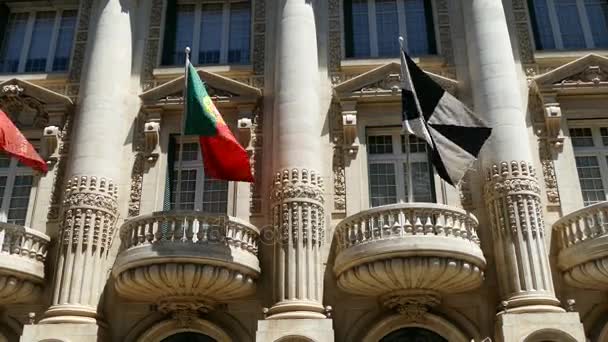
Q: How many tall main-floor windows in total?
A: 4